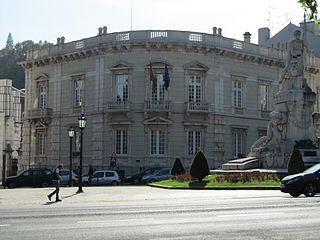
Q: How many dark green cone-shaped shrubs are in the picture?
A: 3